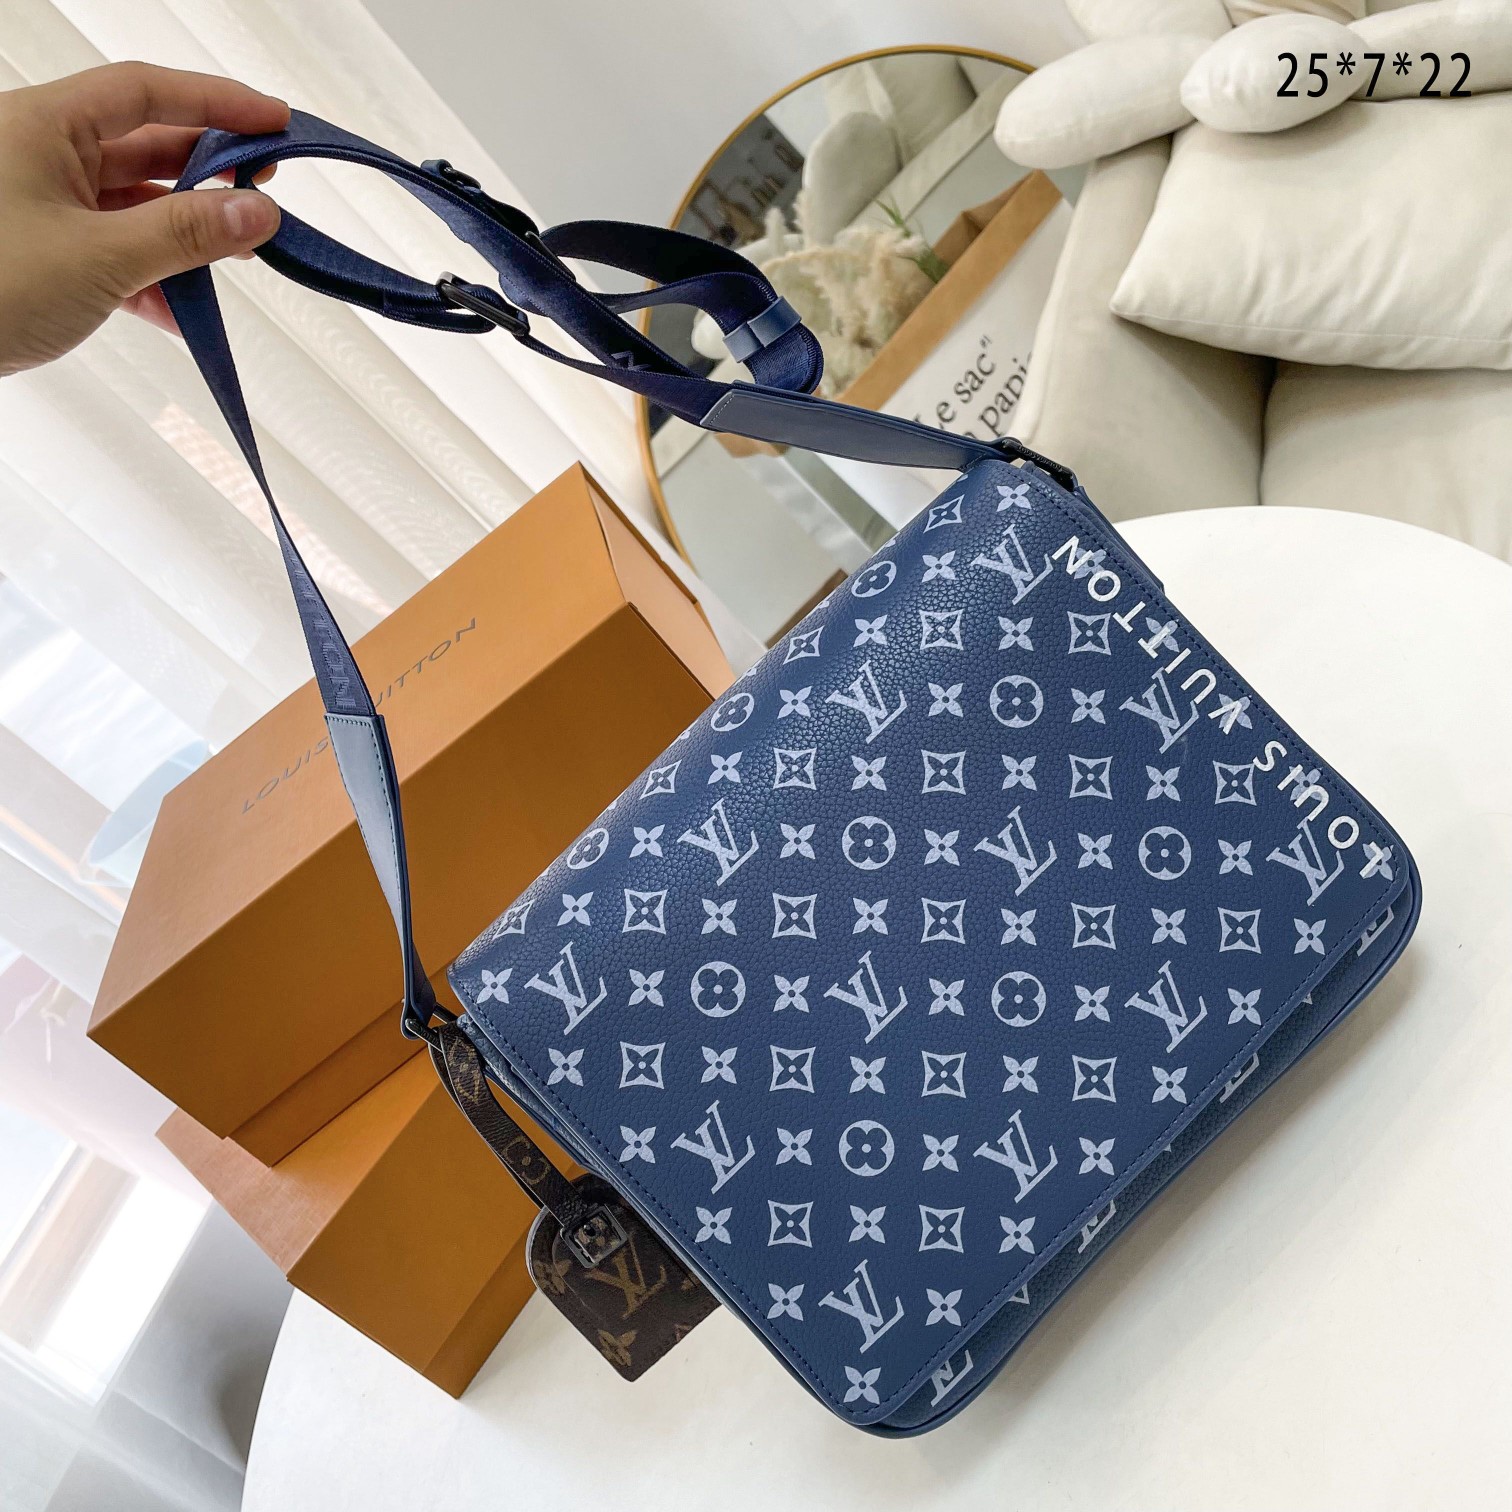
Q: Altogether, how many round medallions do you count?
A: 9